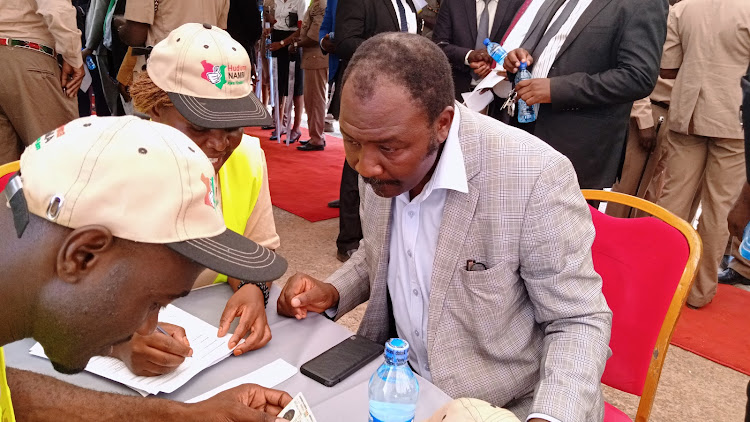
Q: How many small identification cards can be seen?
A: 1